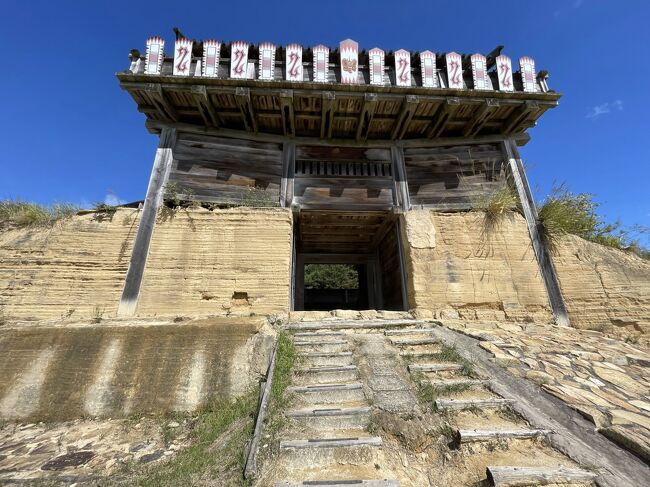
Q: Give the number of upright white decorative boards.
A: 15